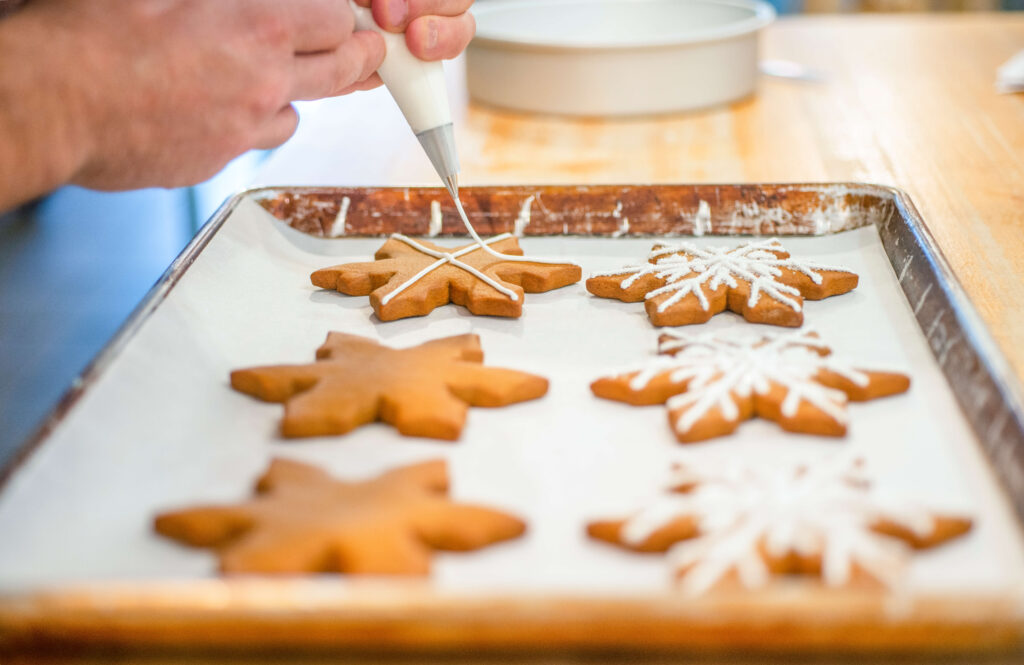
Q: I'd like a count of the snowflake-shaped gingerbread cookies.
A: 6